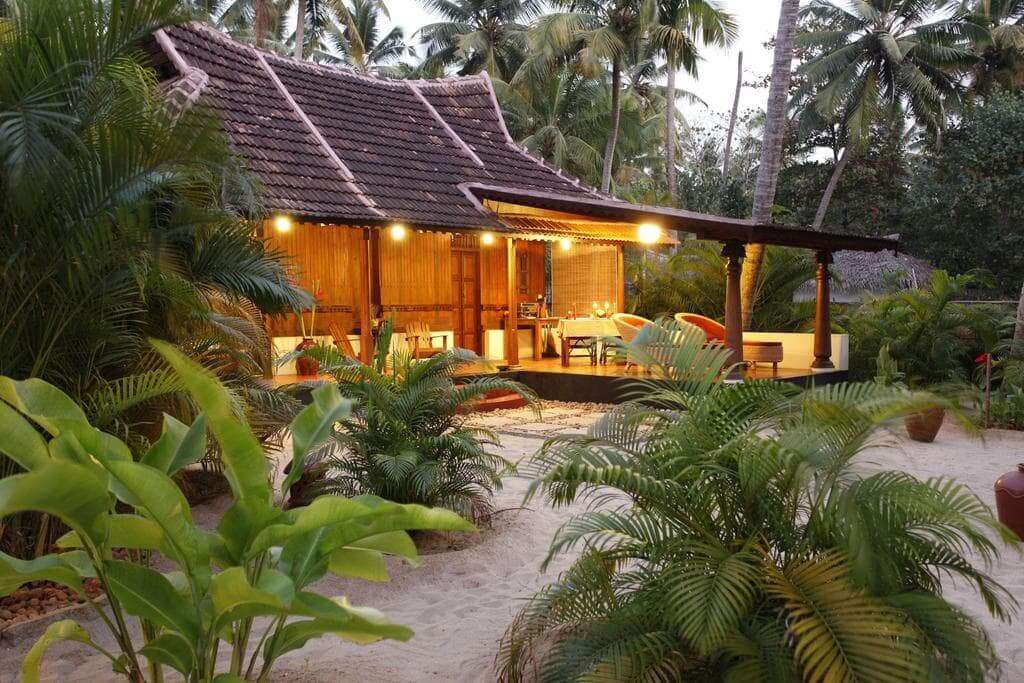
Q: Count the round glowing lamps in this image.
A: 5